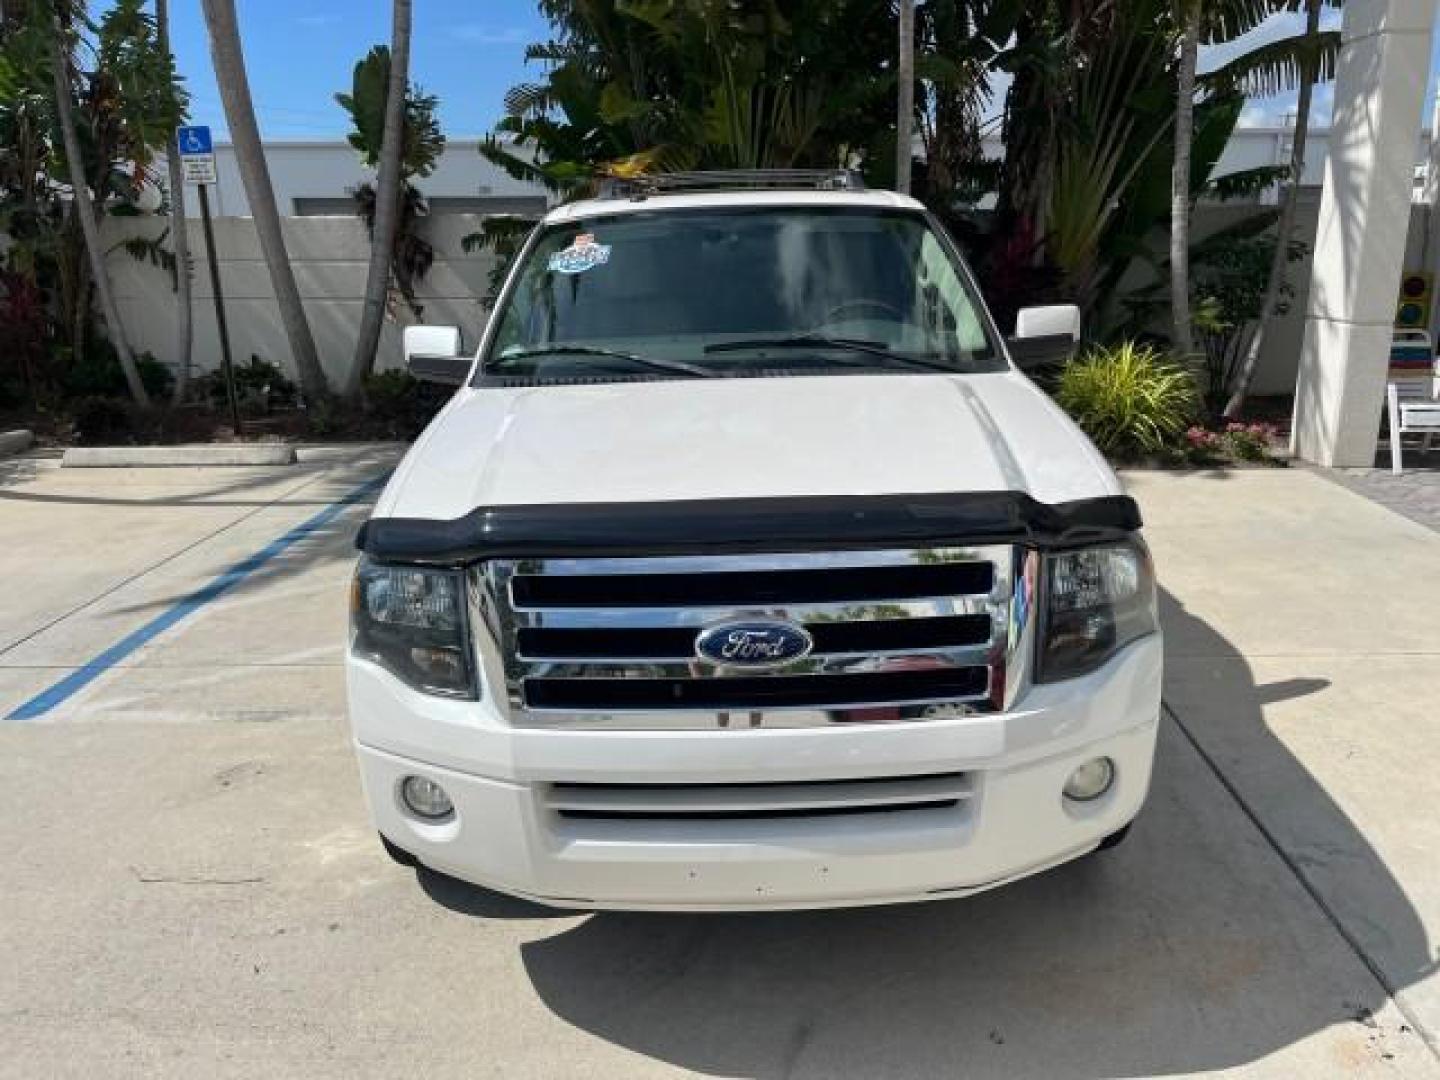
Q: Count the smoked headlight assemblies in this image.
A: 2